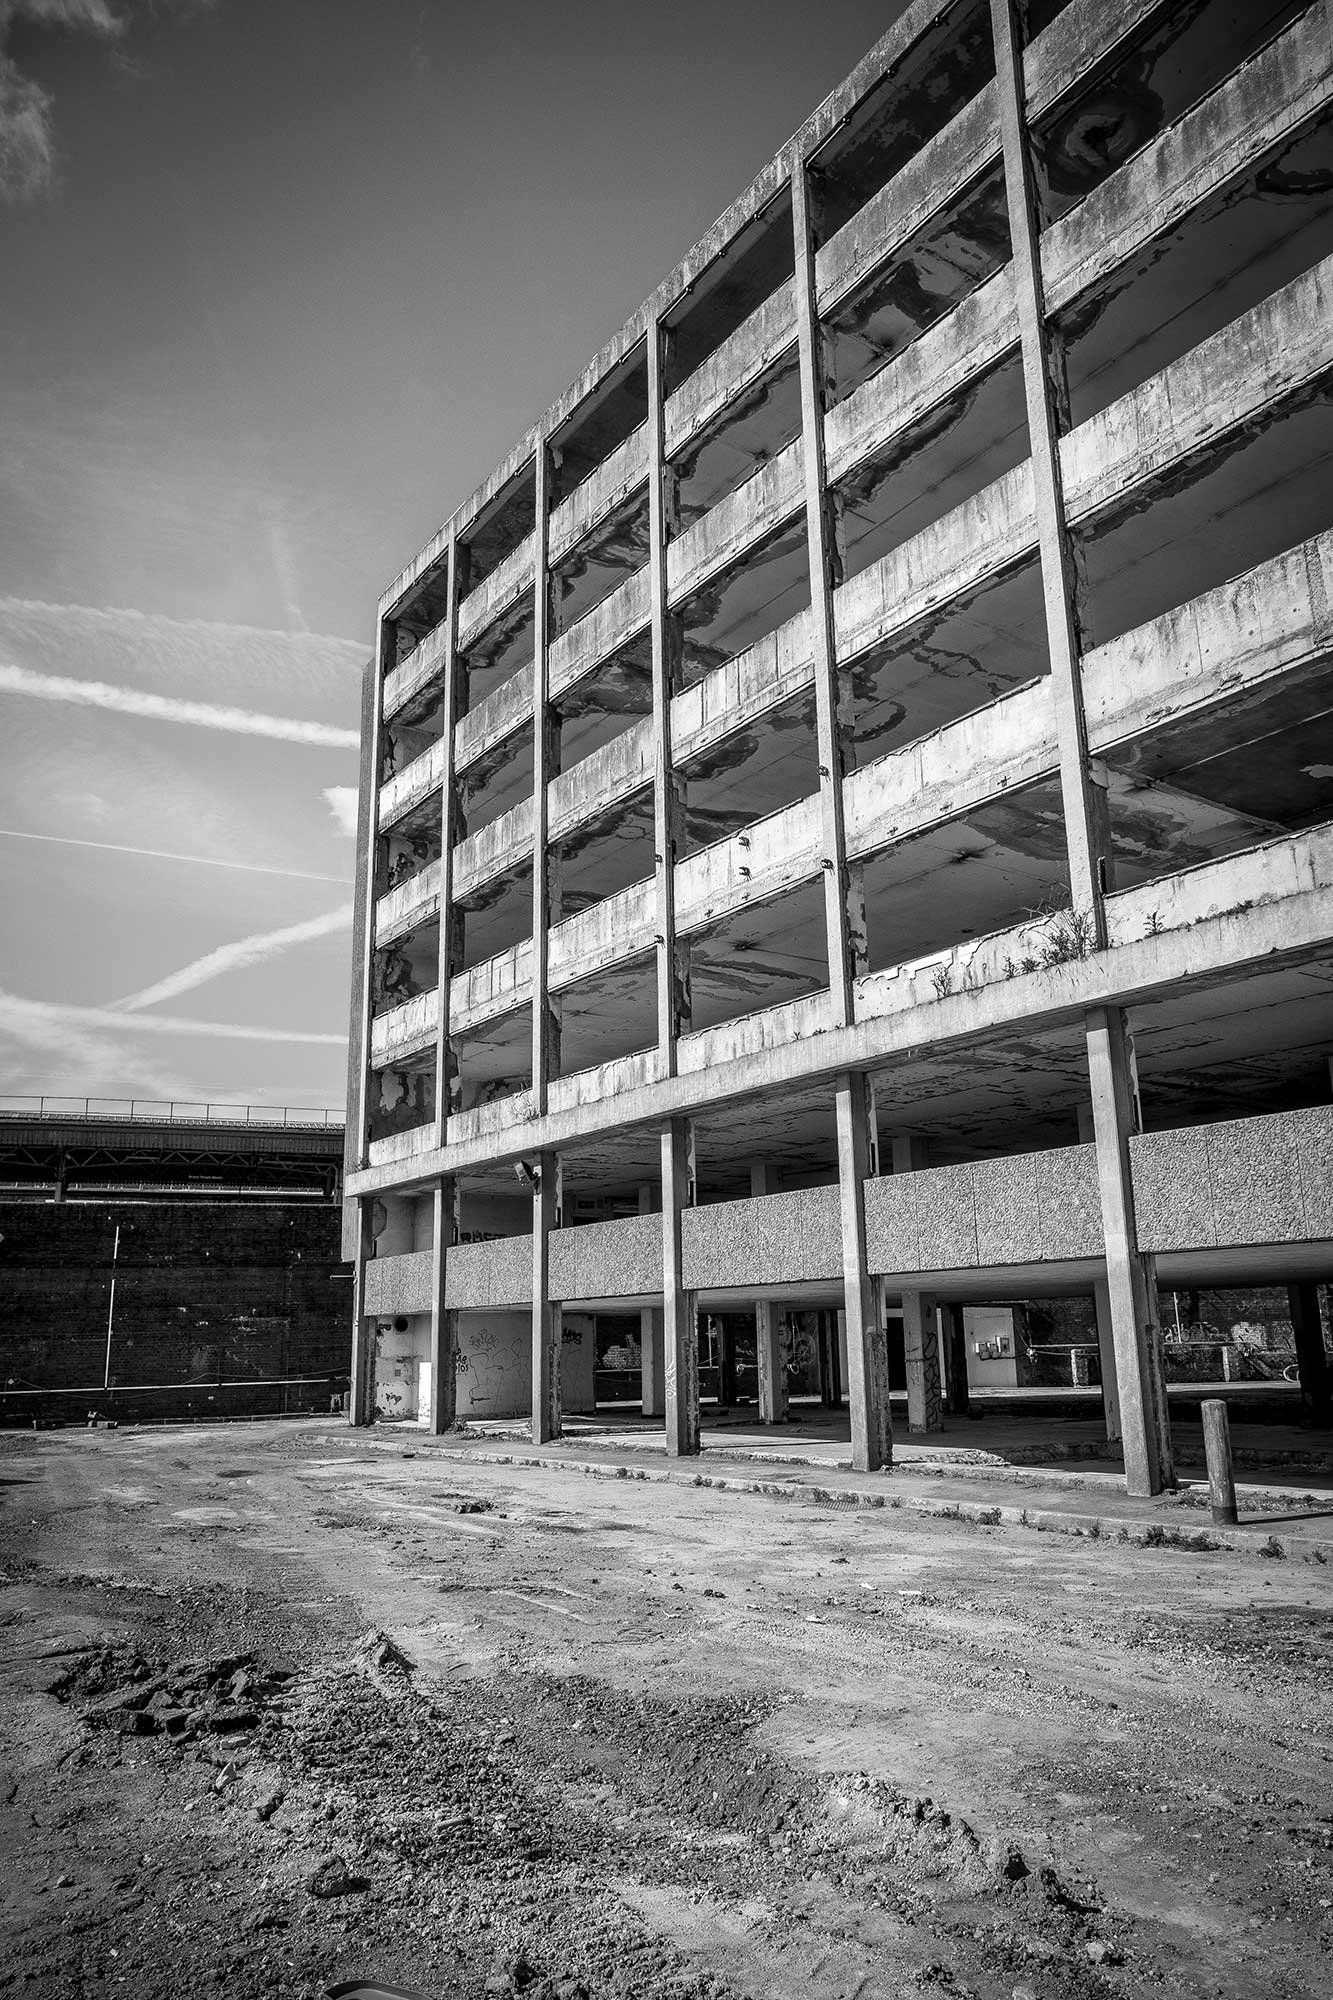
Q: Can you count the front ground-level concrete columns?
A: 6